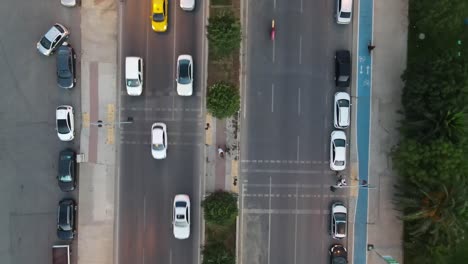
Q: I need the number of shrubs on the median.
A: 4